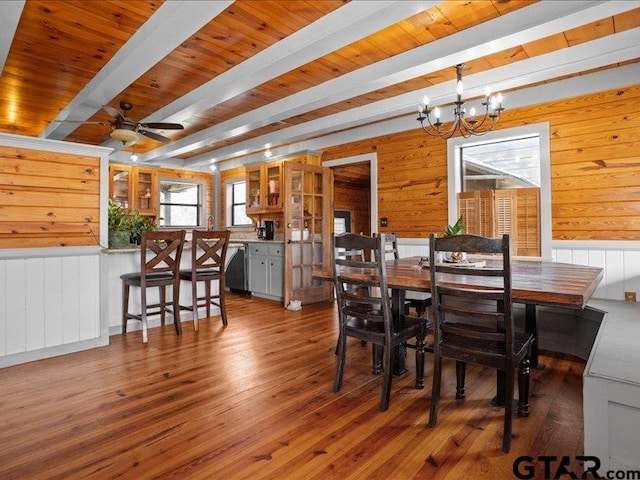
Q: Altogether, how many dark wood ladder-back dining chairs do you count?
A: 4